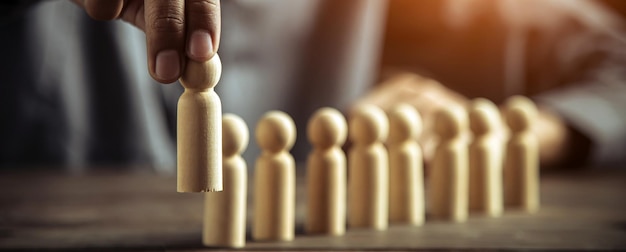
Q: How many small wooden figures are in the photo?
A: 9